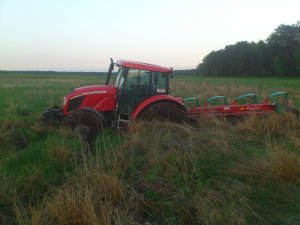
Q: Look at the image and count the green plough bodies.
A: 4